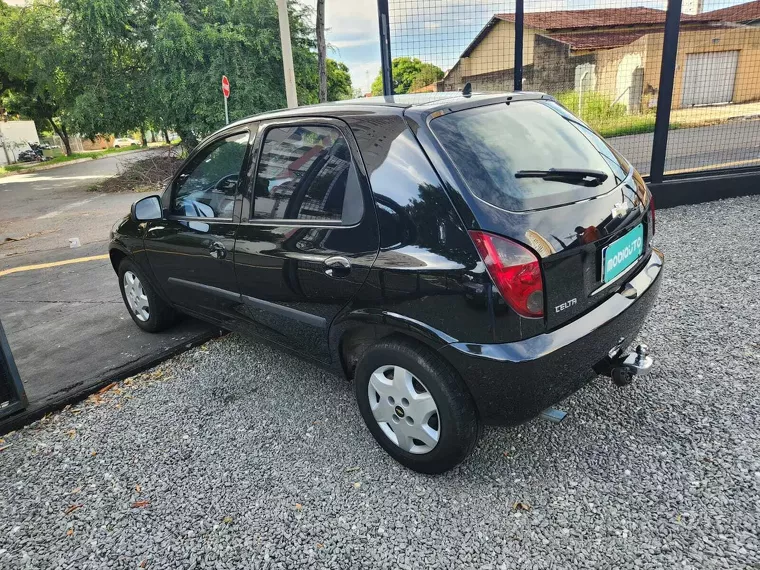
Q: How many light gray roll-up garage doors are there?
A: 1